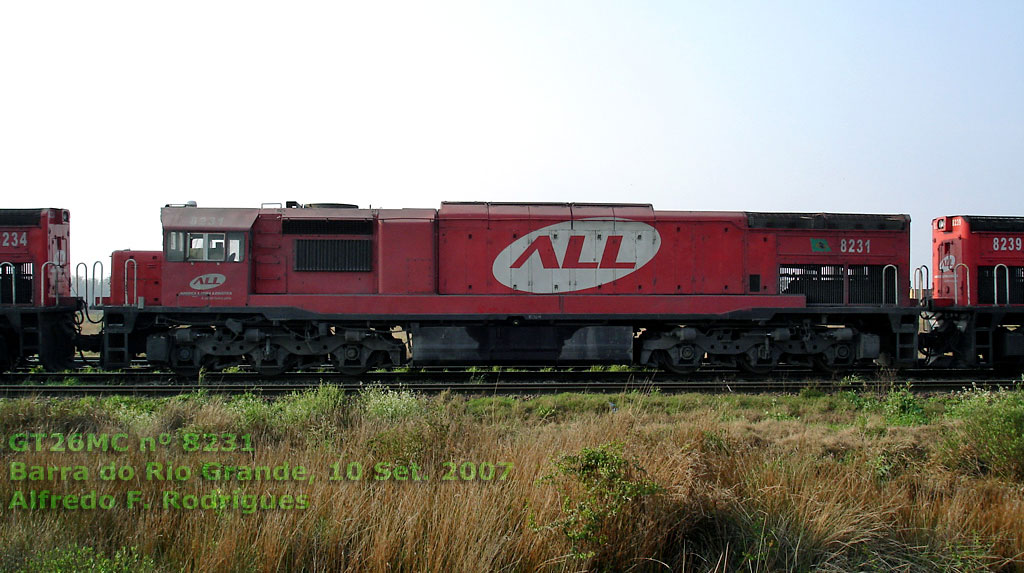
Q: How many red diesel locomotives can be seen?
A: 3